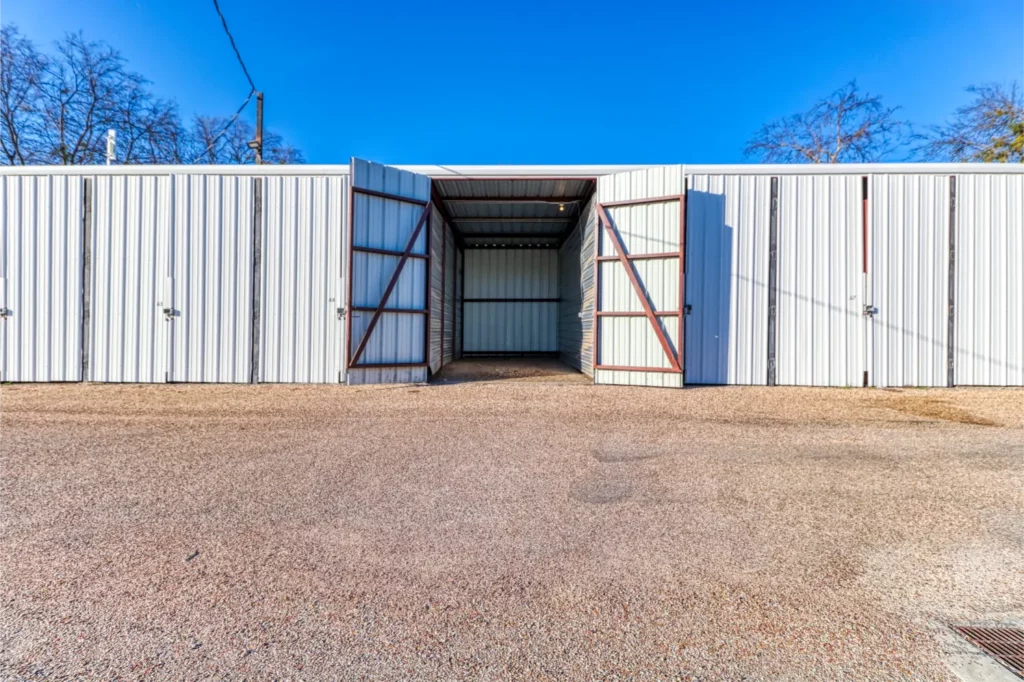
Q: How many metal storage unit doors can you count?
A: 10